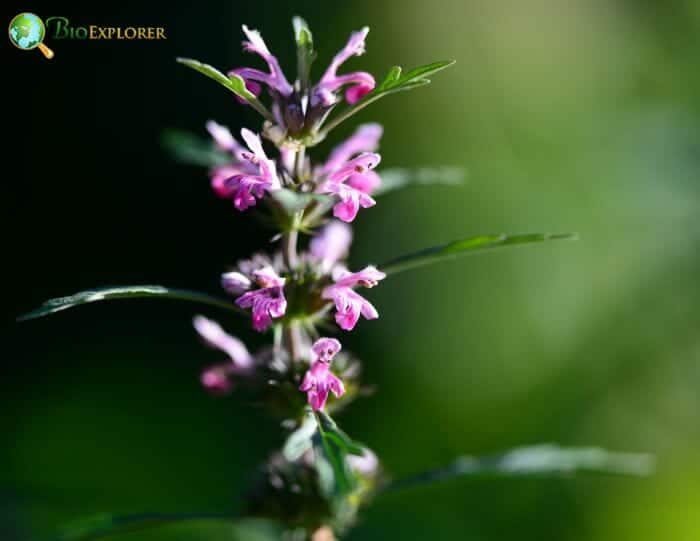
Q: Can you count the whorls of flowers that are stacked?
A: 5